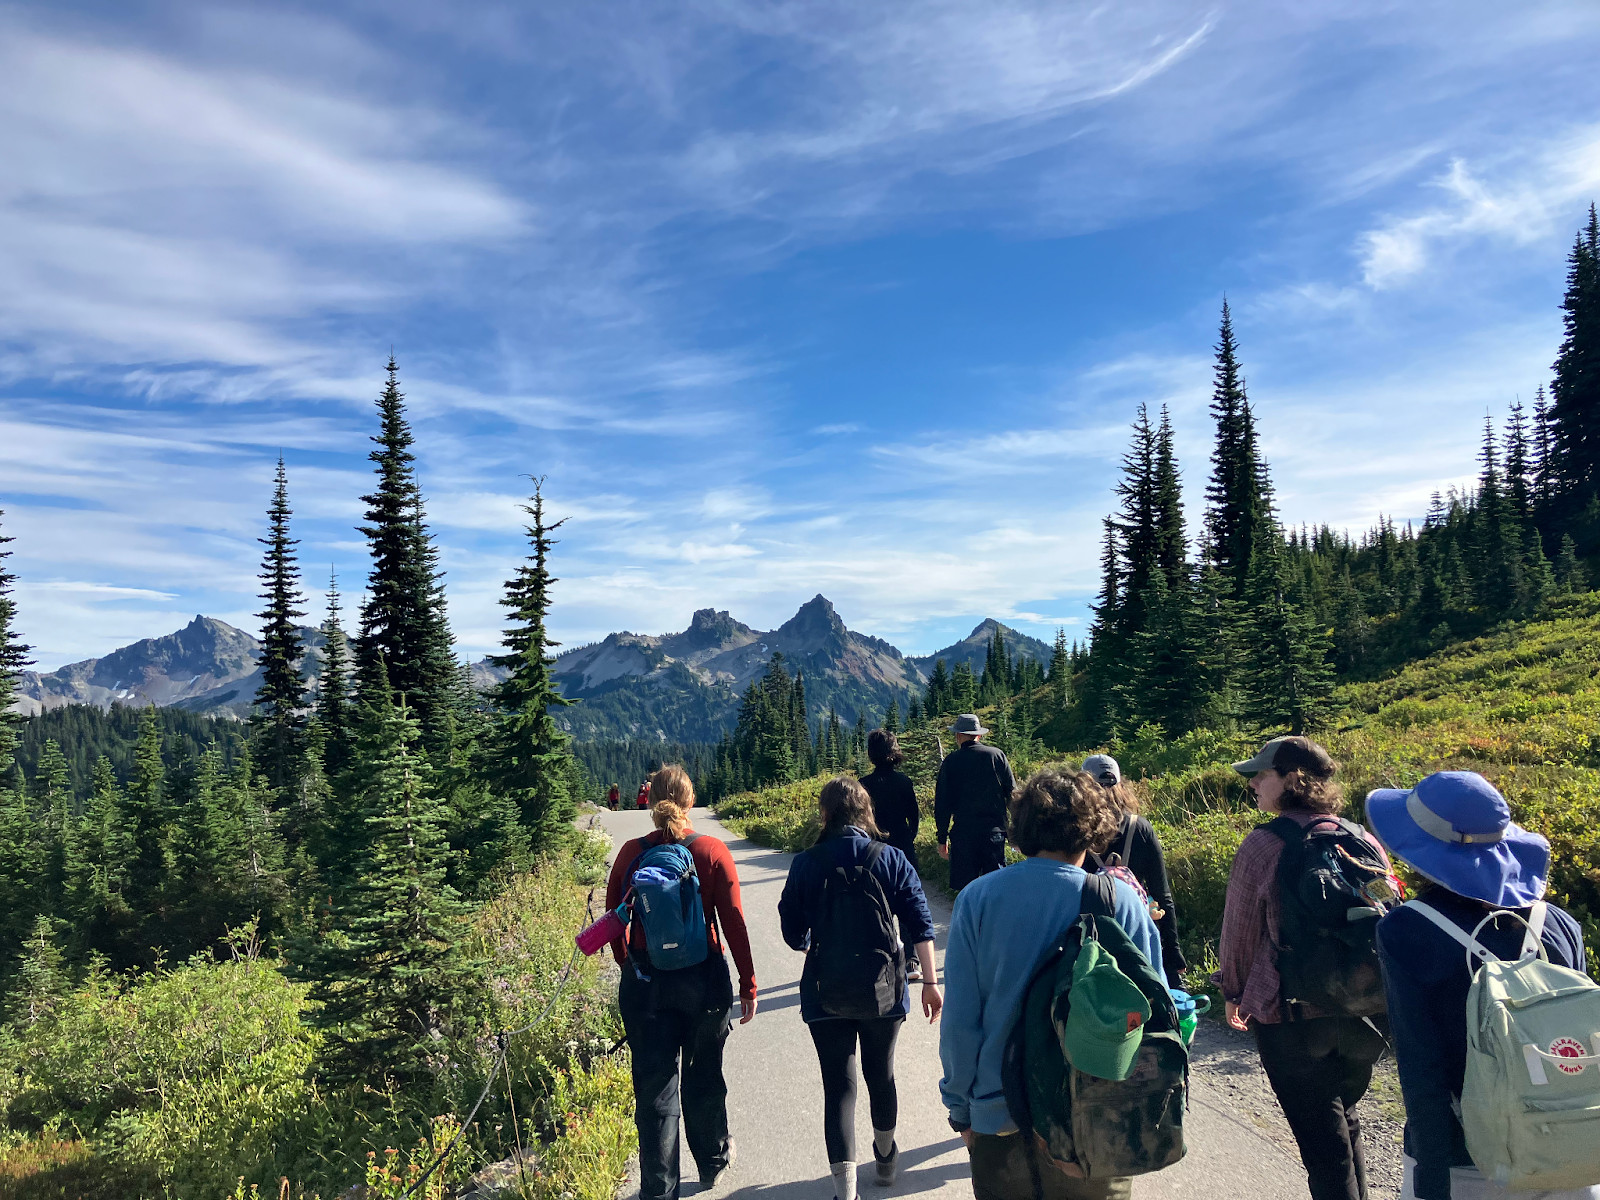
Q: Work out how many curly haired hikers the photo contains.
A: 2